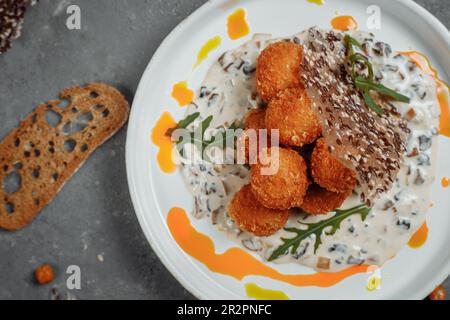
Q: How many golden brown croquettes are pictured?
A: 7